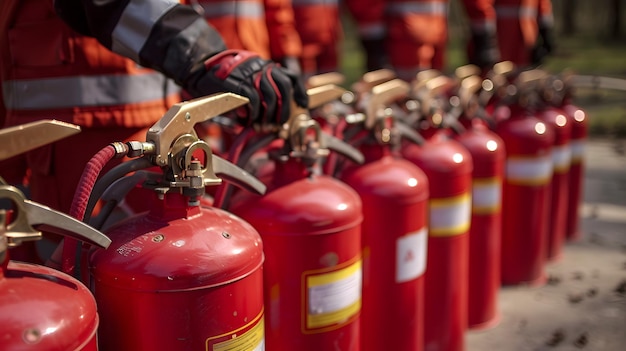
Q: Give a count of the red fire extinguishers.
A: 9